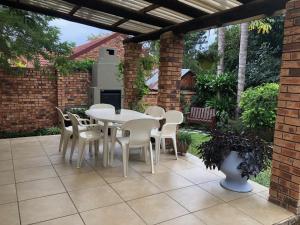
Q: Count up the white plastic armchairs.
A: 6